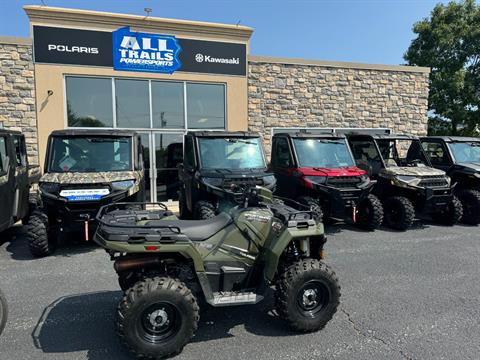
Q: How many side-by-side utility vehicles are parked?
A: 6